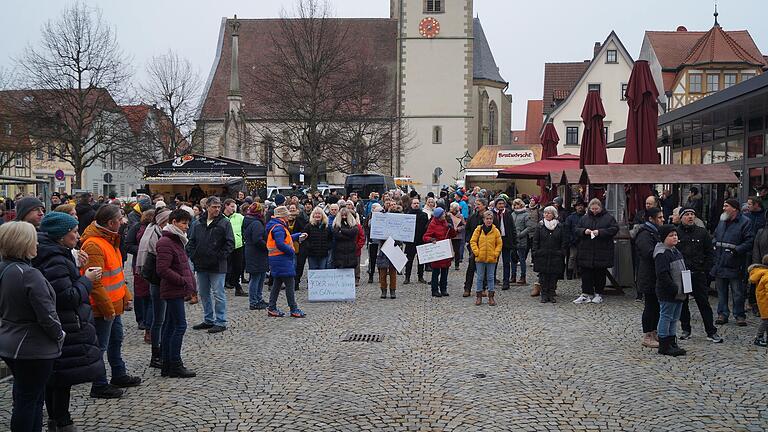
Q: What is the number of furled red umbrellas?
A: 3